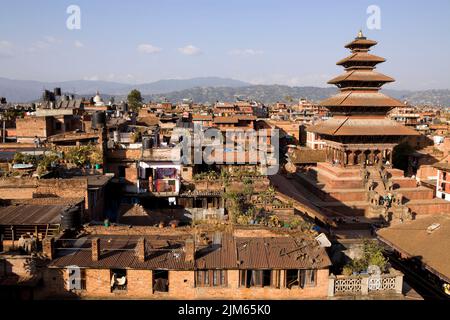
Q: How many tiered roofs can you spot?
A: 5